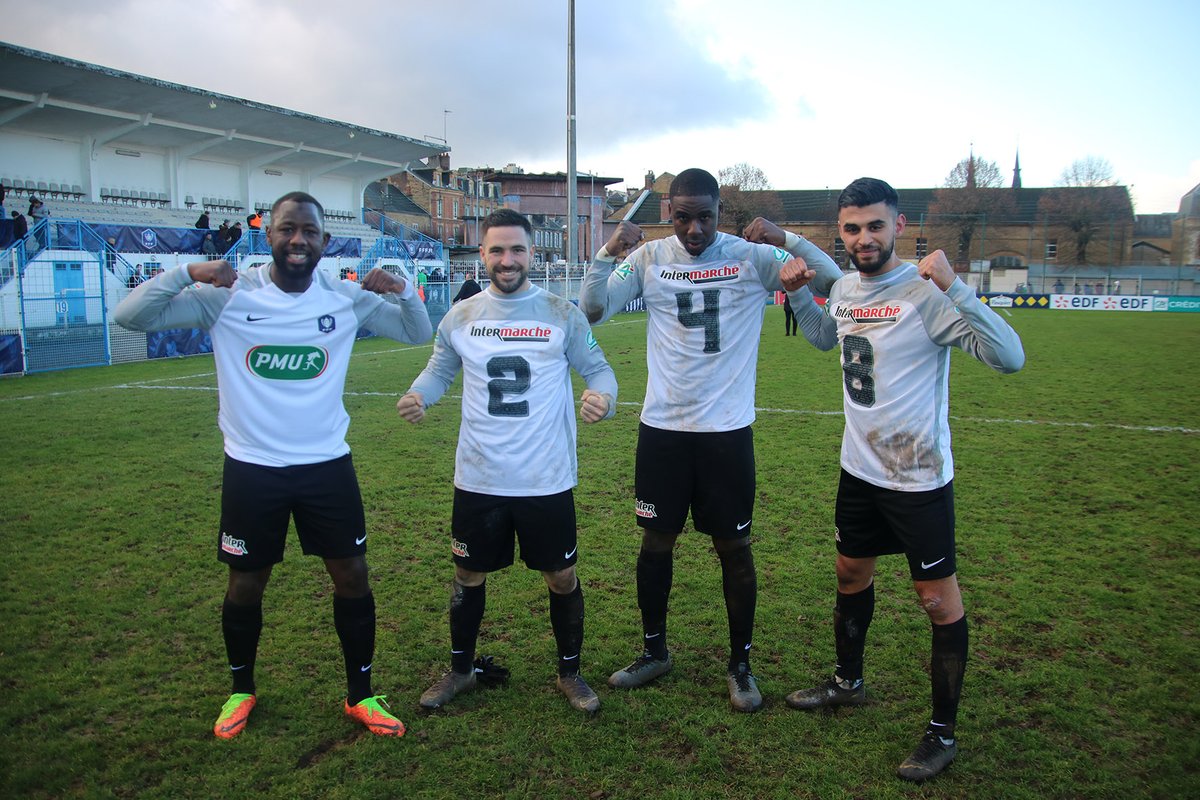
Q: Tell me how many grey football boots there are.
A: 6